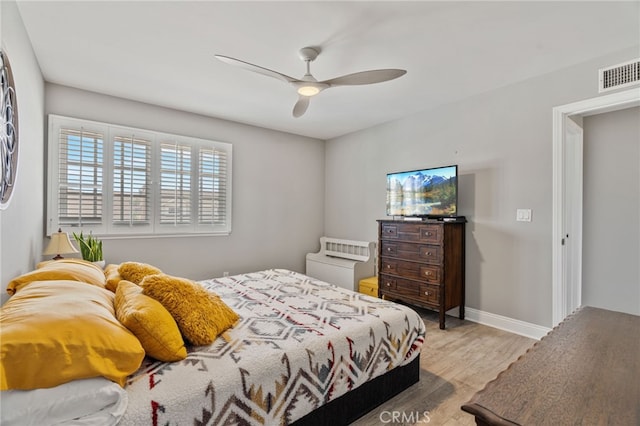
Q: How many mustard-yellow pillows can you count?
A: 6